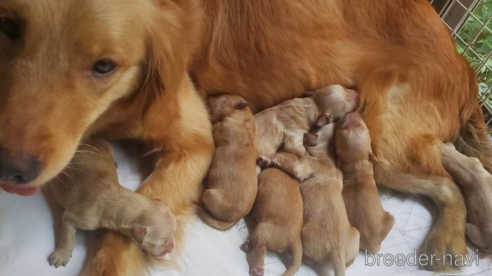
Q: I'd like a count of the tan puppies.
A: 7